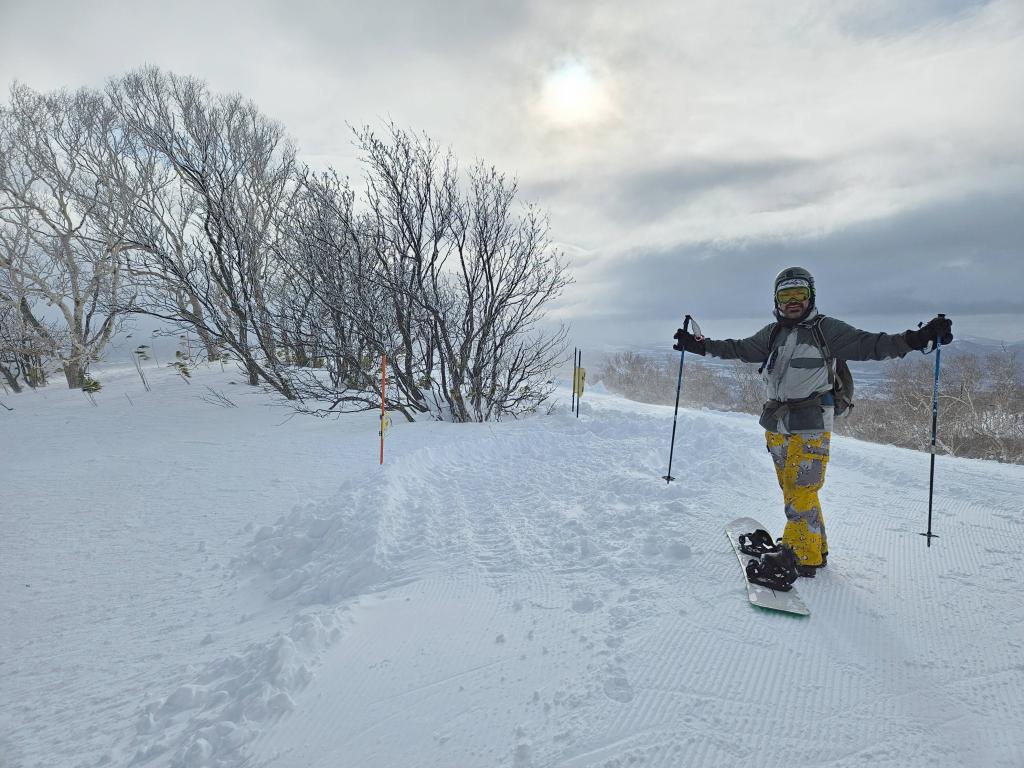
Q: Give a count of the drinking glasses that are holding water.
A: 0